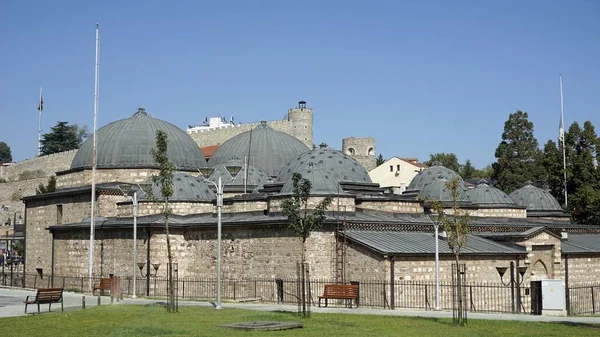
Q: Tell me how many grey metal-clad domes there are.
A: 10